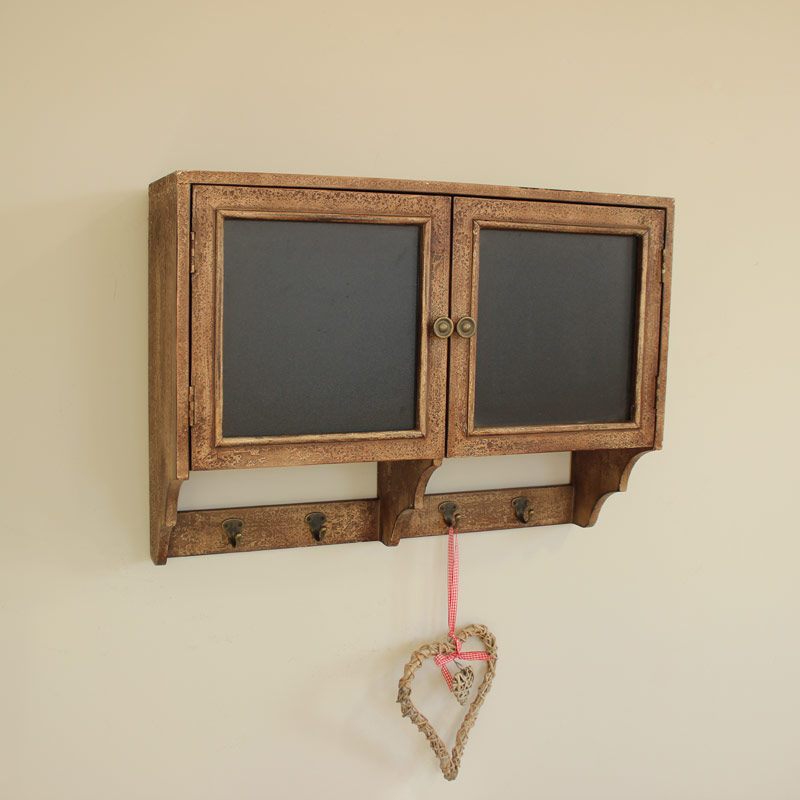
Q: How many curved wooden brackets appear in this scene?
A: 3